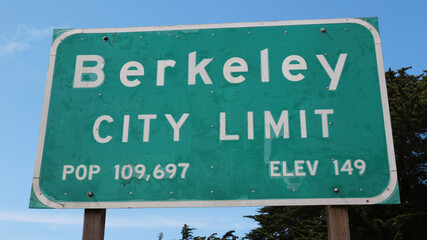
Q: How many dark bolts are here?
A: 4